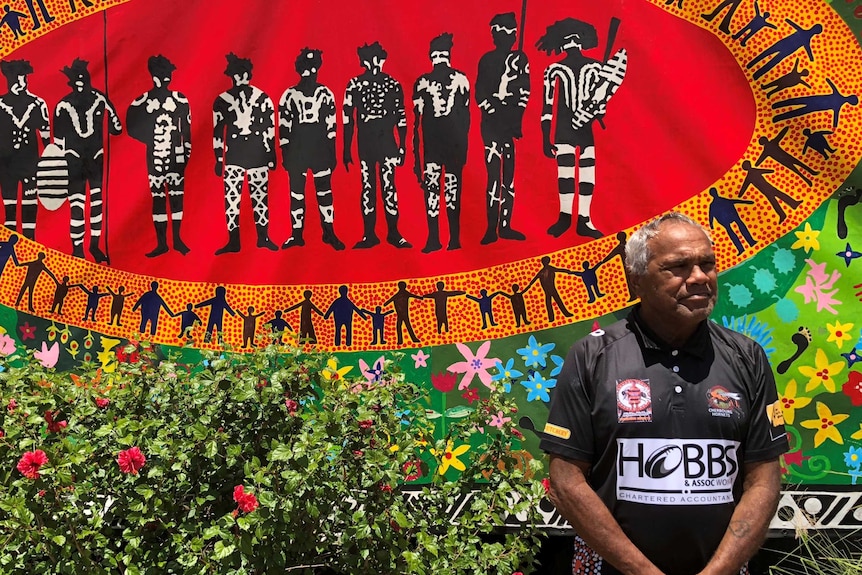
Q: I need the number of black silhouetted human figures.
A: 9